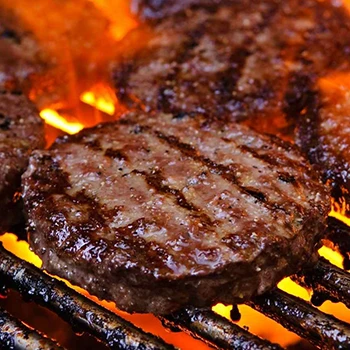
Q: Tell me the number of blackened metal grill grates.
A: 6